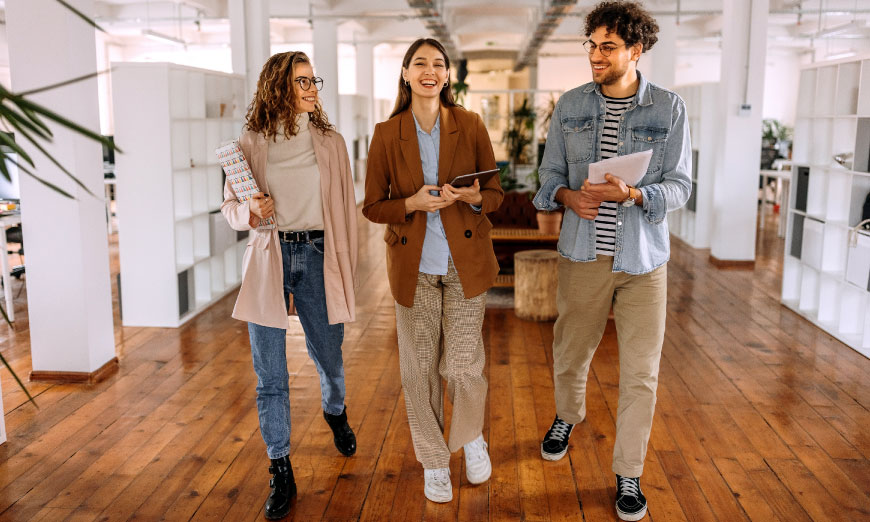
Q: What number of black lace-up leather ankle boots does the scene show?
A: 2